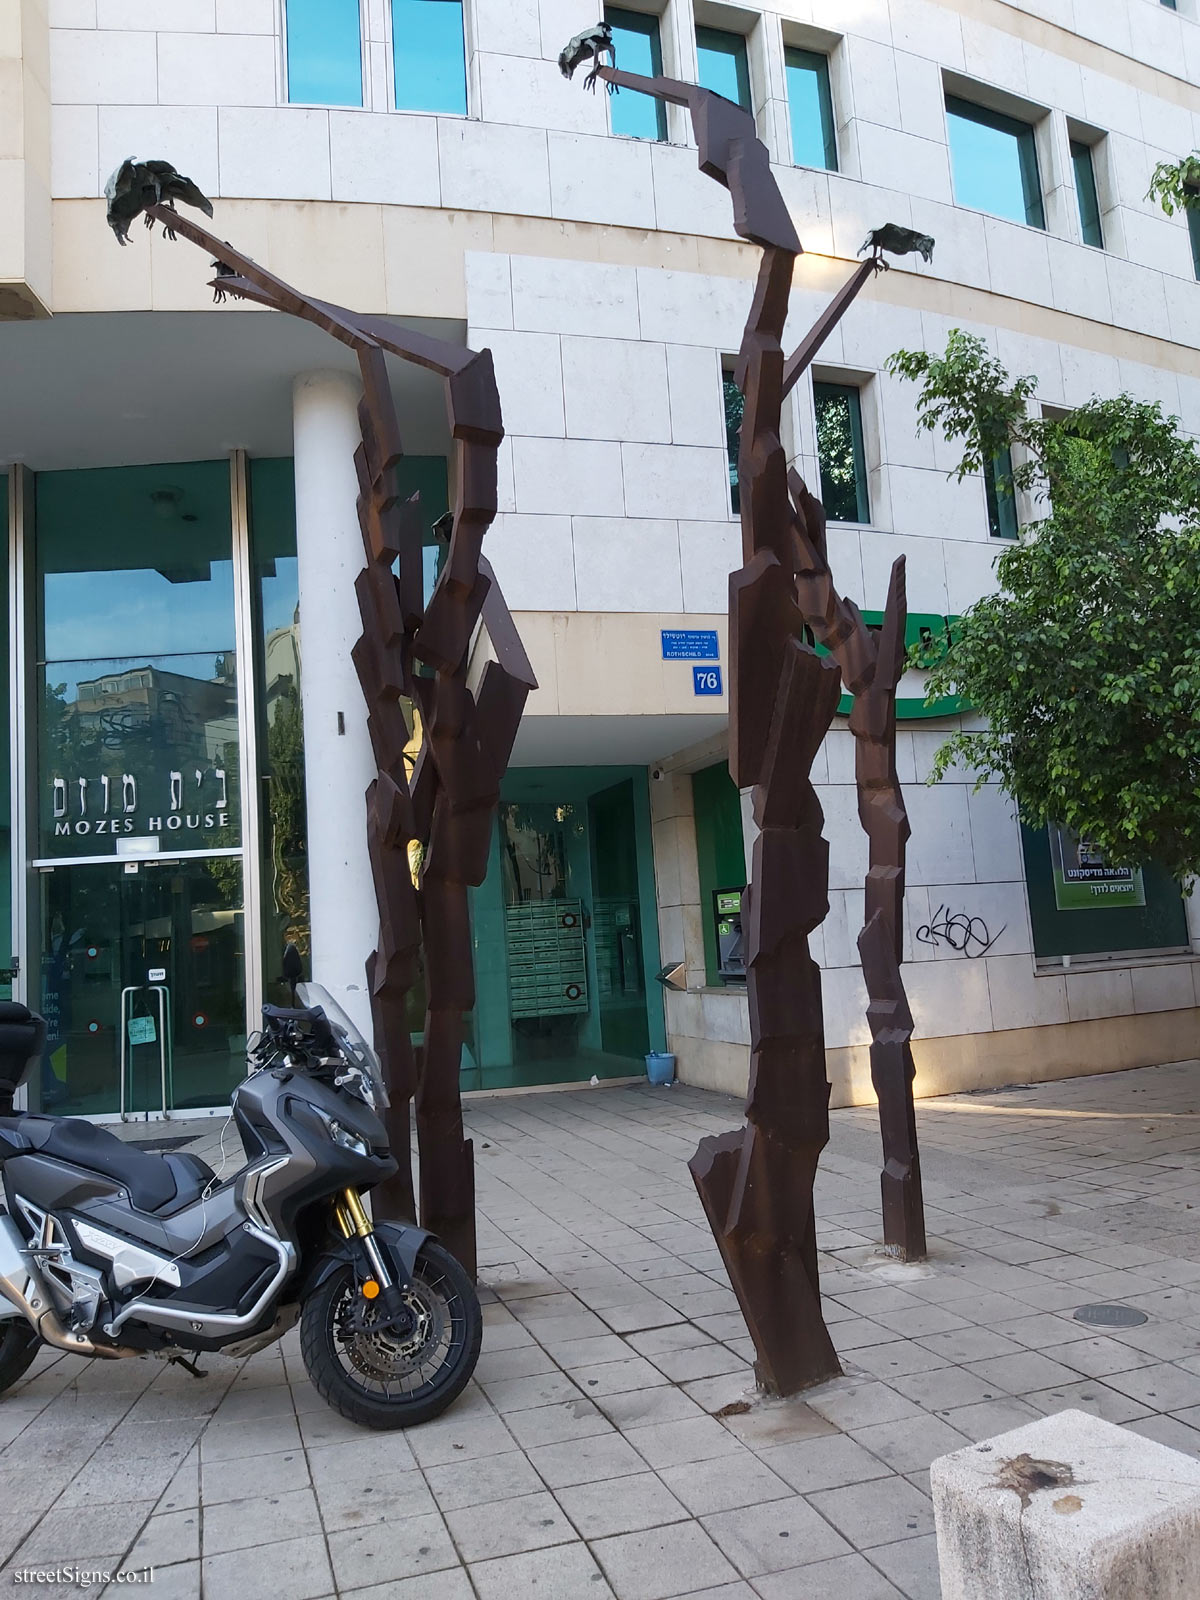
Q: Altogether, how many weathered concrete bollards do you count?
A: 1